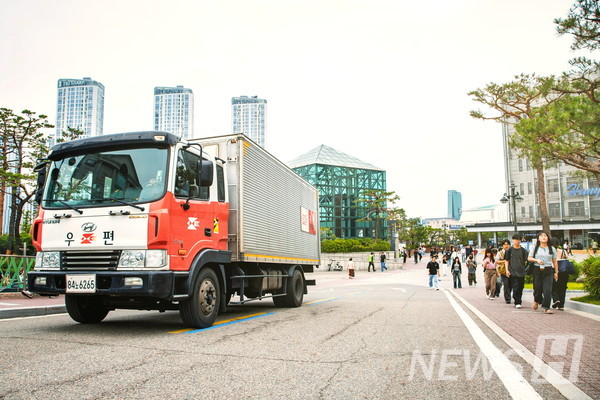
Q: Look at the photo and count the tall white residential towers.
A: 3